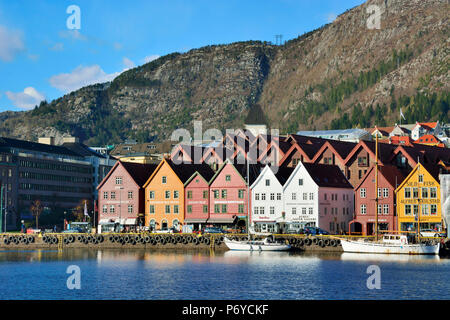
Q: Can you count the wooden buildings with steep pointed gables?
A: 8